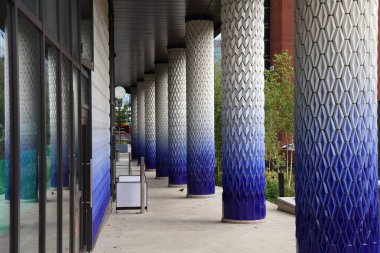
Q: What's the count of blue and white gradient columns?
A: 8